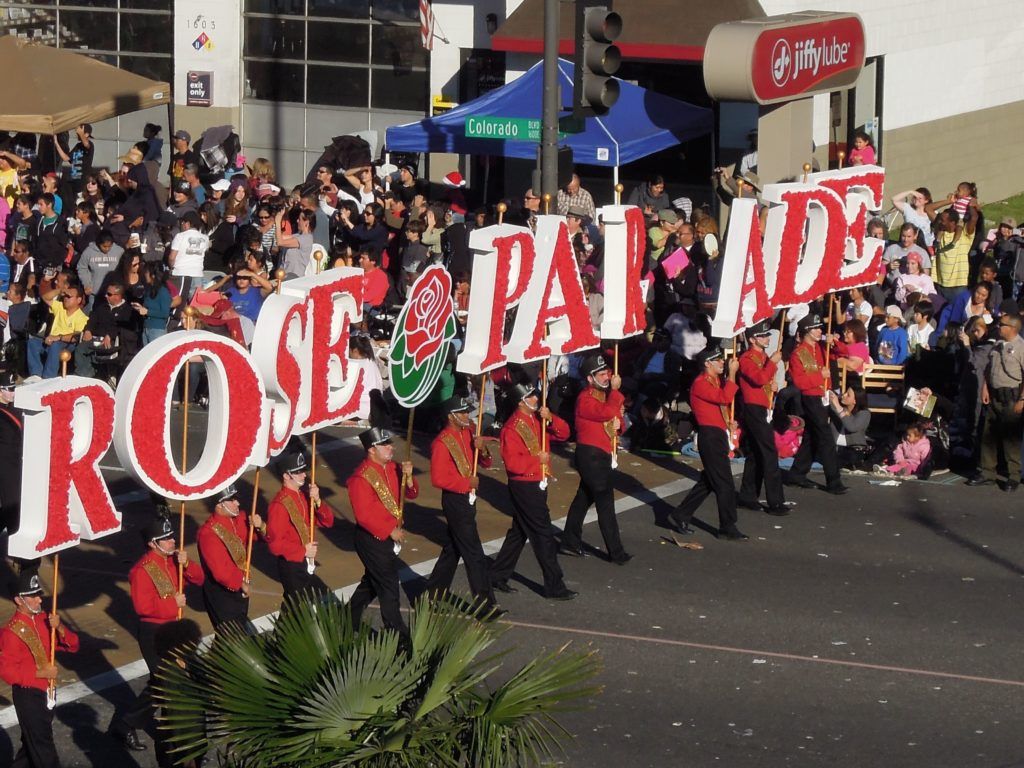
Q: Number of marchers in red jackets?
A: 11